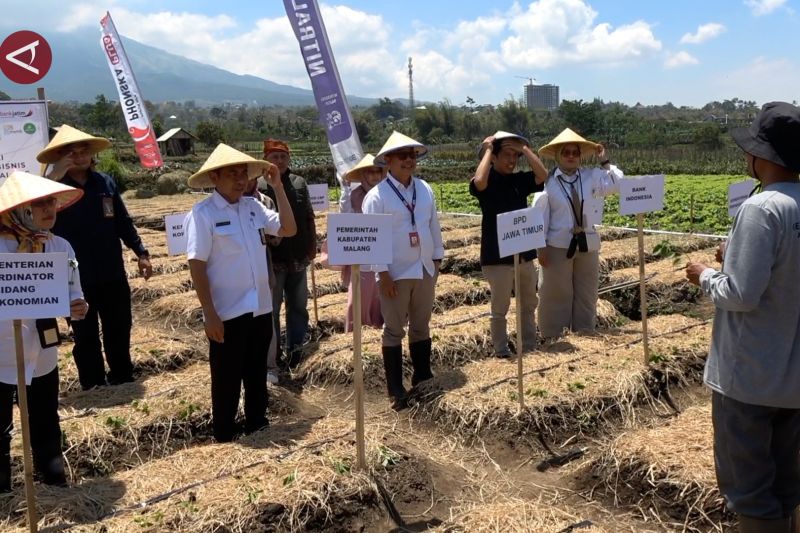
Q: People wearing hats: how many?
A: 9